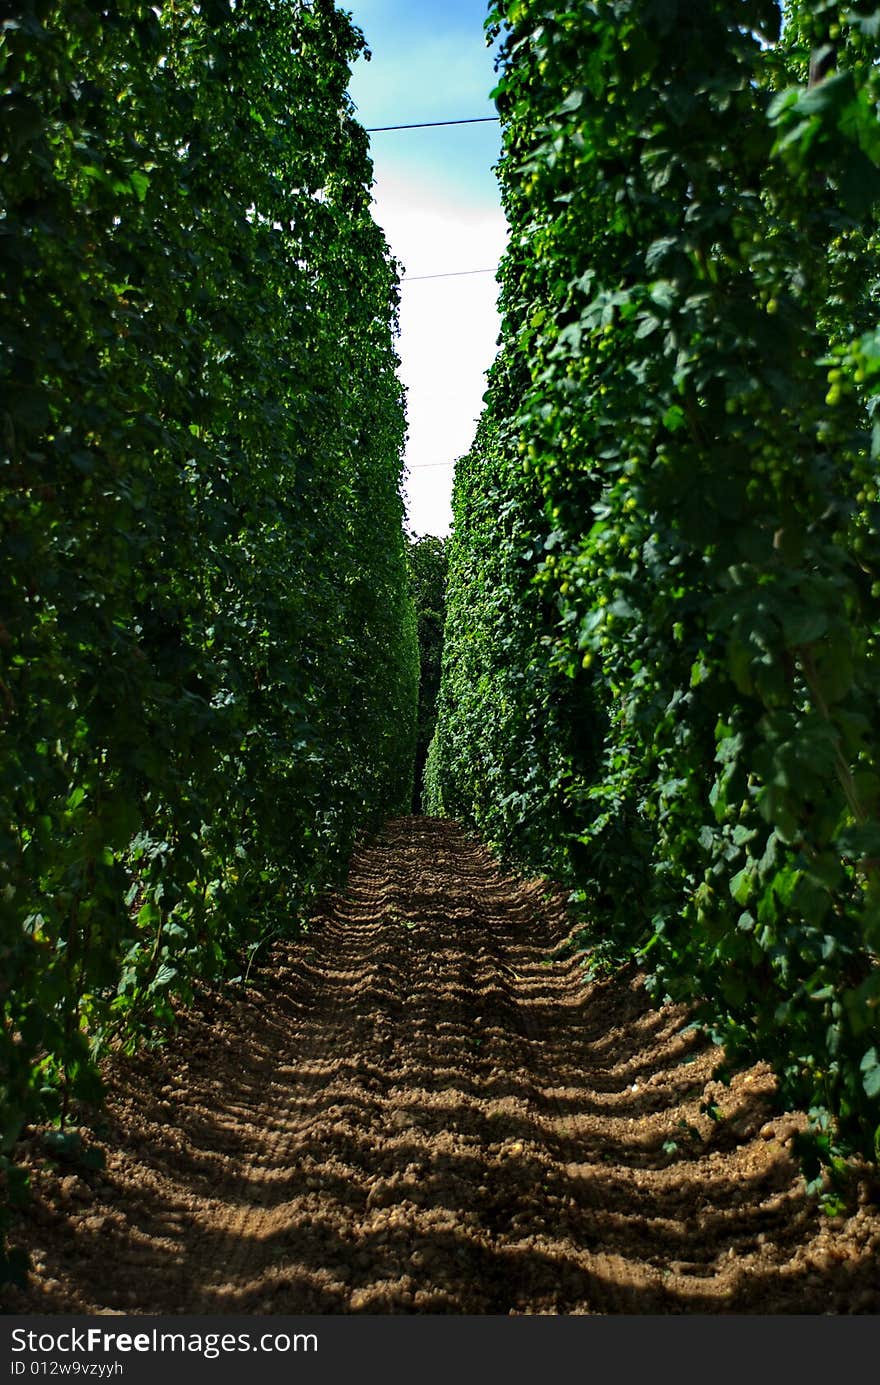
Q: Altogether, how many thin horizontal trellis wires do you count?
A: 3